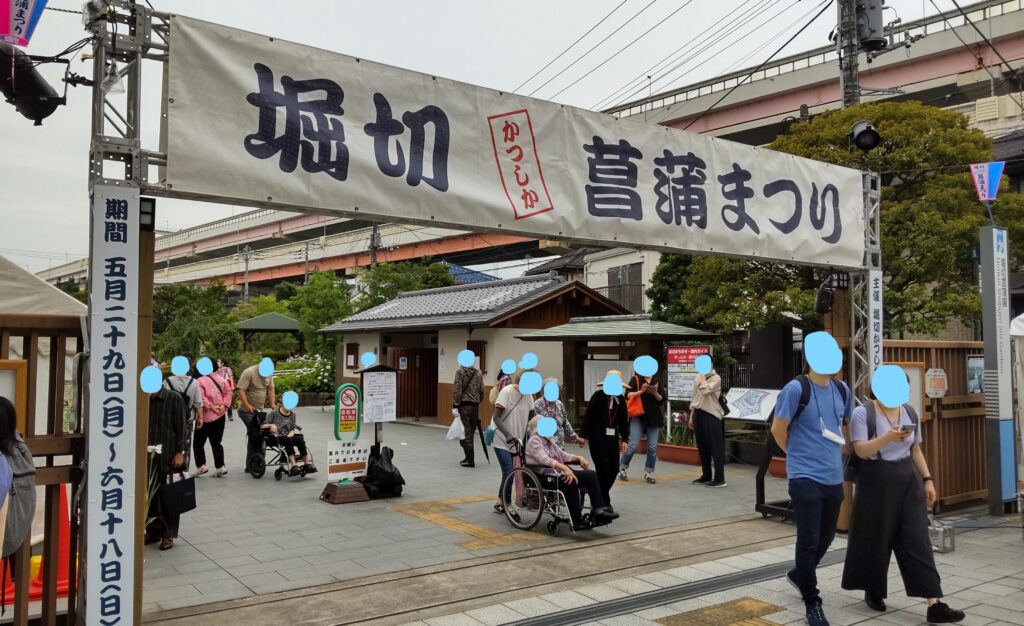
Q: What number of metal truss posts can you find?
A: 2